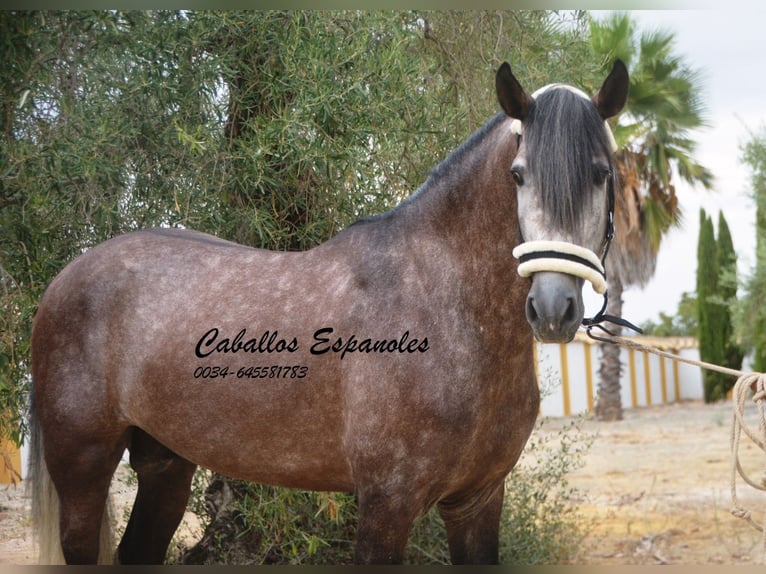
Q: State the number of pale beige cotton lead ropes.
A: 1